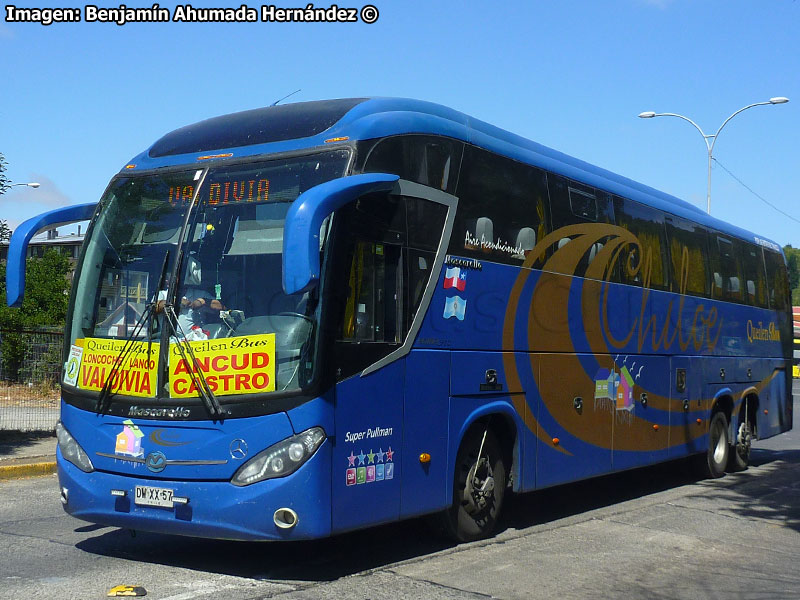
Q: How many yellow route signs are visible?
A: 2